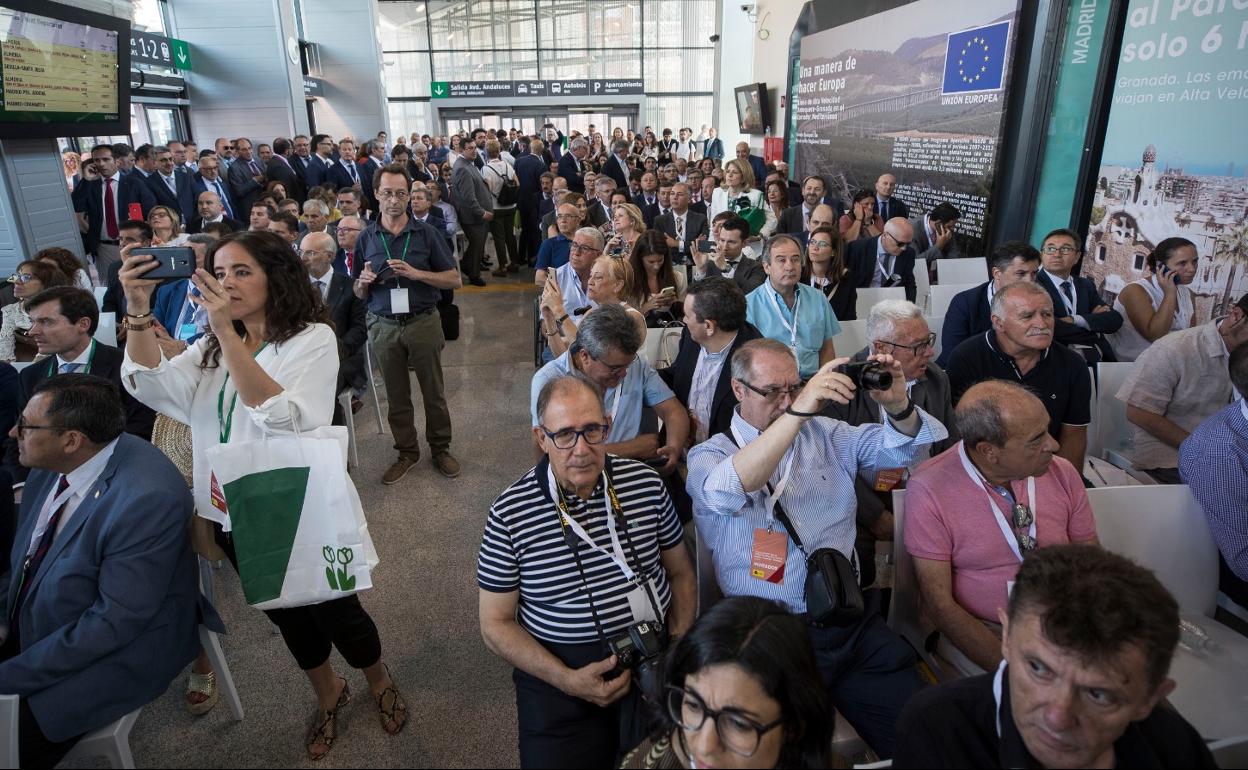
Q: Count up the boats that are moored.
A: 0